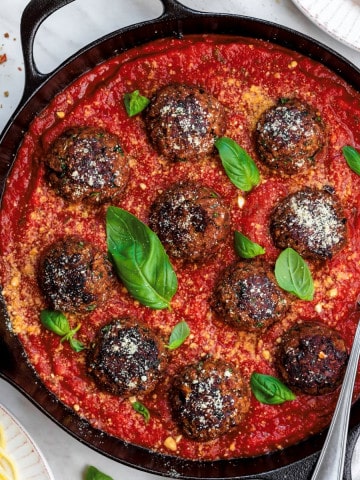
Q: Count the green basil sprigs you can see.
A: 11